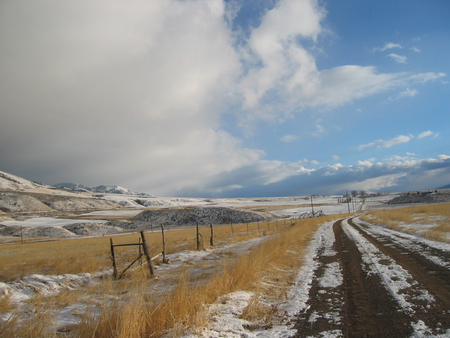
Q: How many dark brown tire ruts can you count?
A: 2